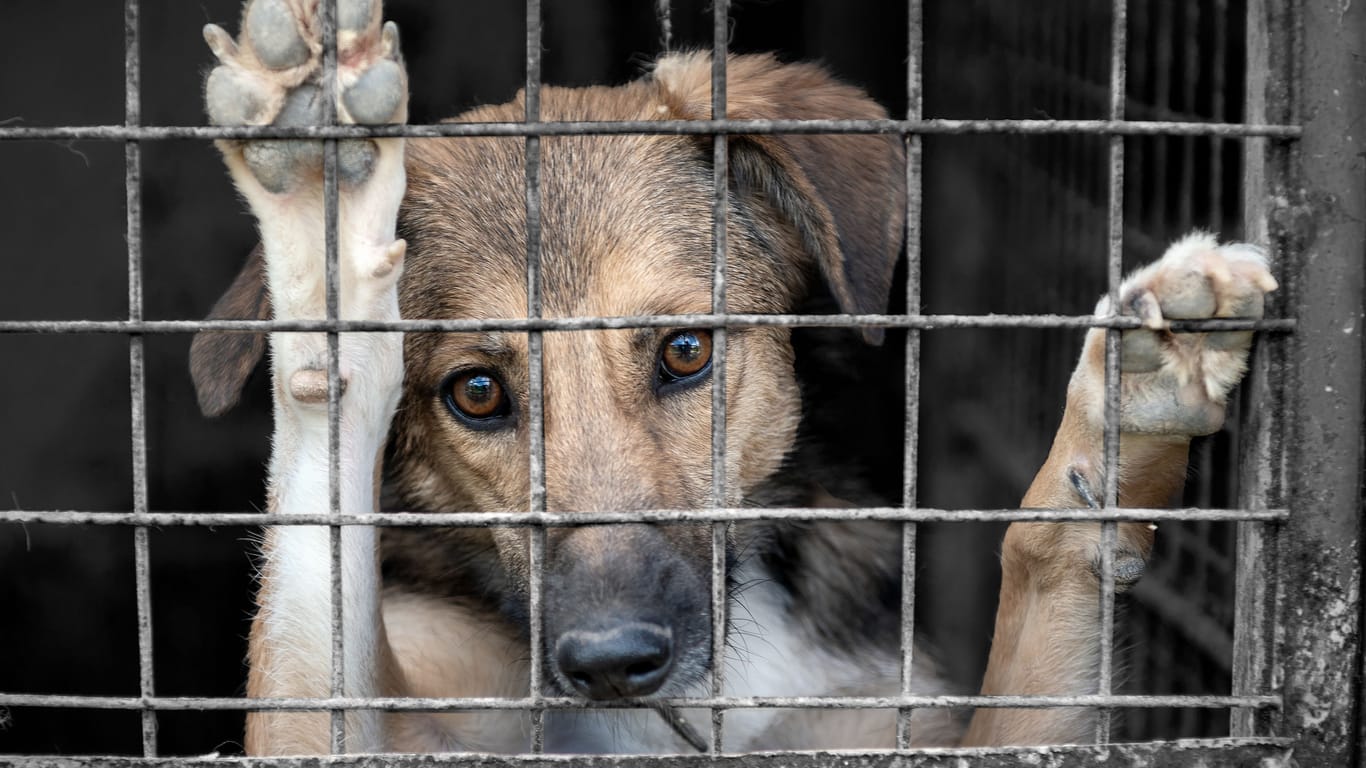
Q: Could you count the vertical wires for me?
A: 6